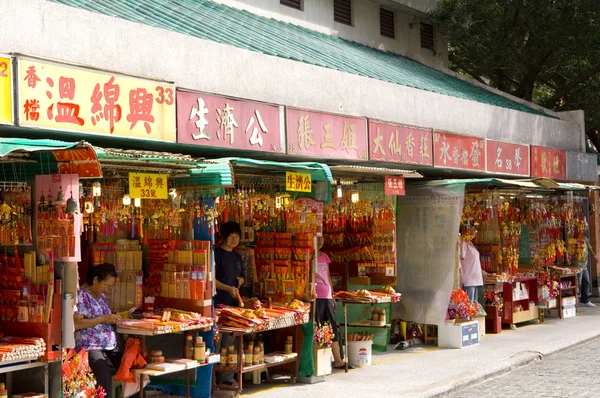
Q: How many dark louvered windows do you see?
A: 4